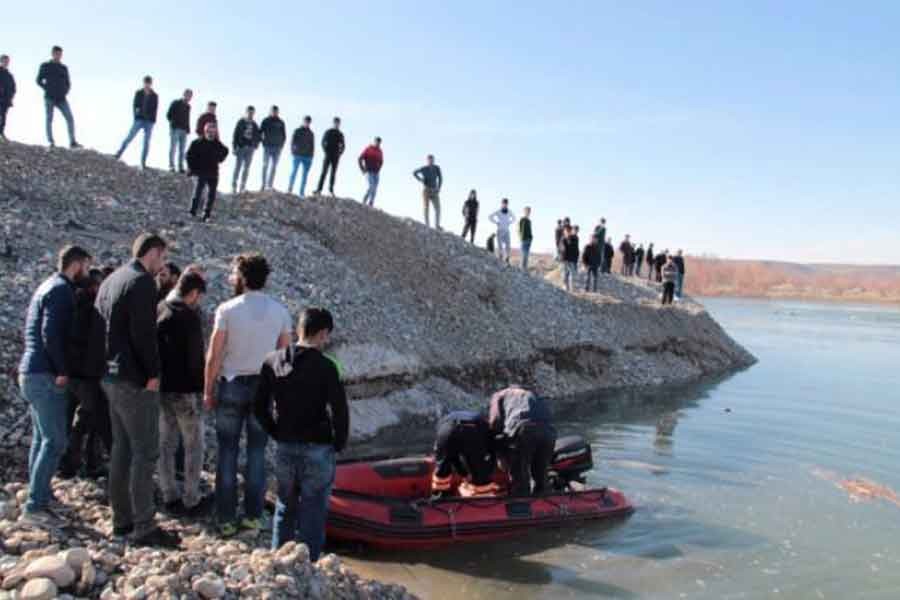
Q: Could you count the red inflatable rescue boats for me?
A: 1